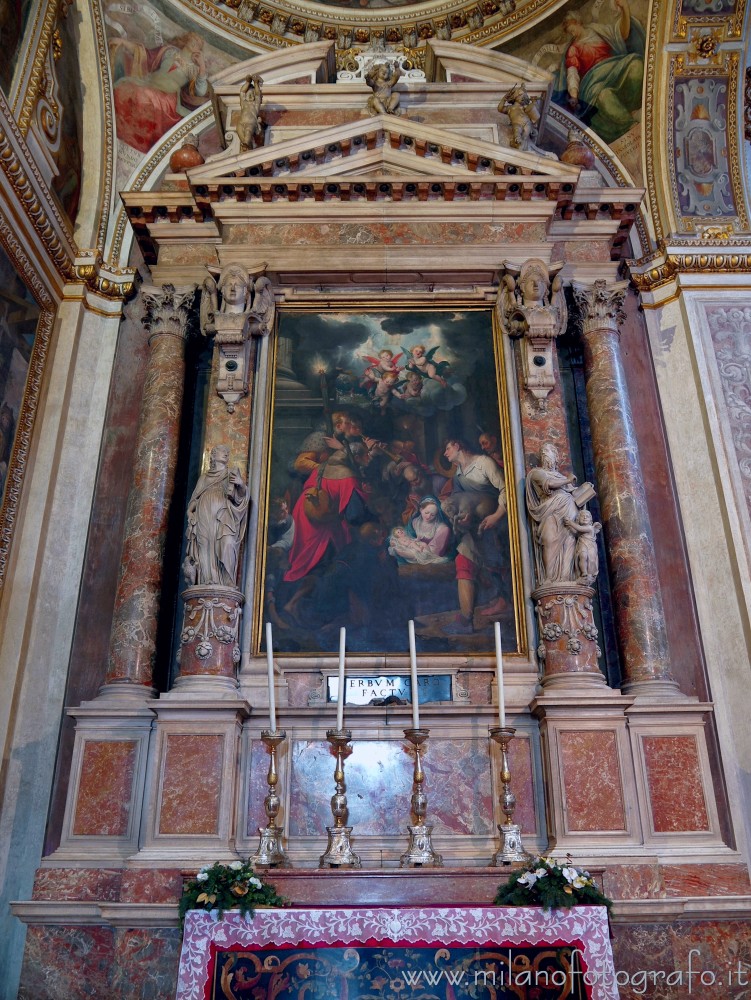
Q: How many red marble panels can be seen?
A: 4